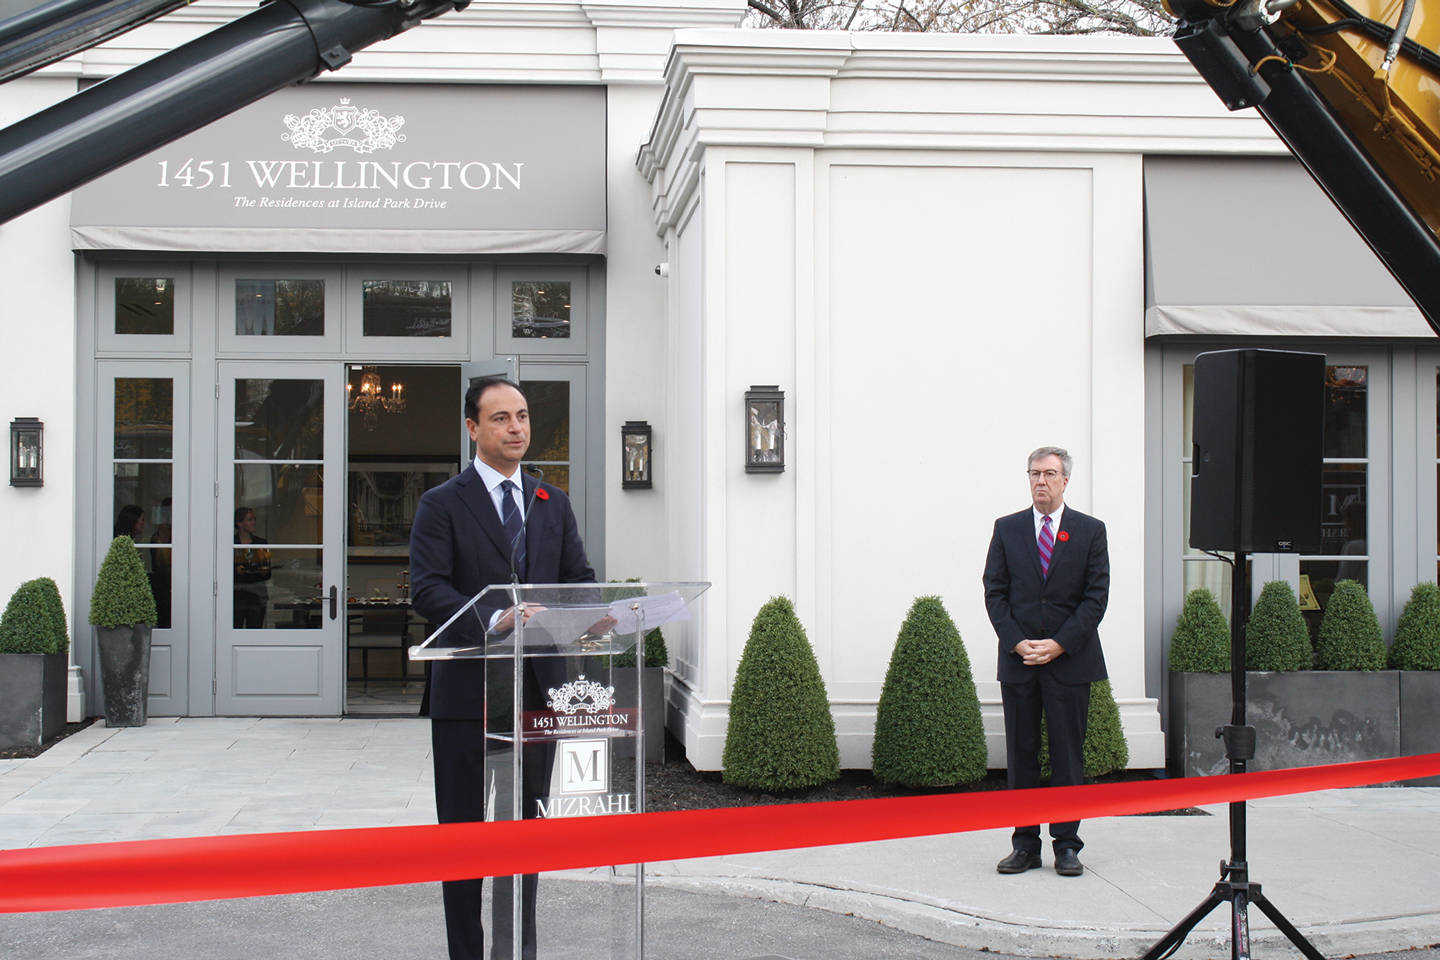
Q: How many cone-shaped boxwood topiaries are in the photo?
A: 11